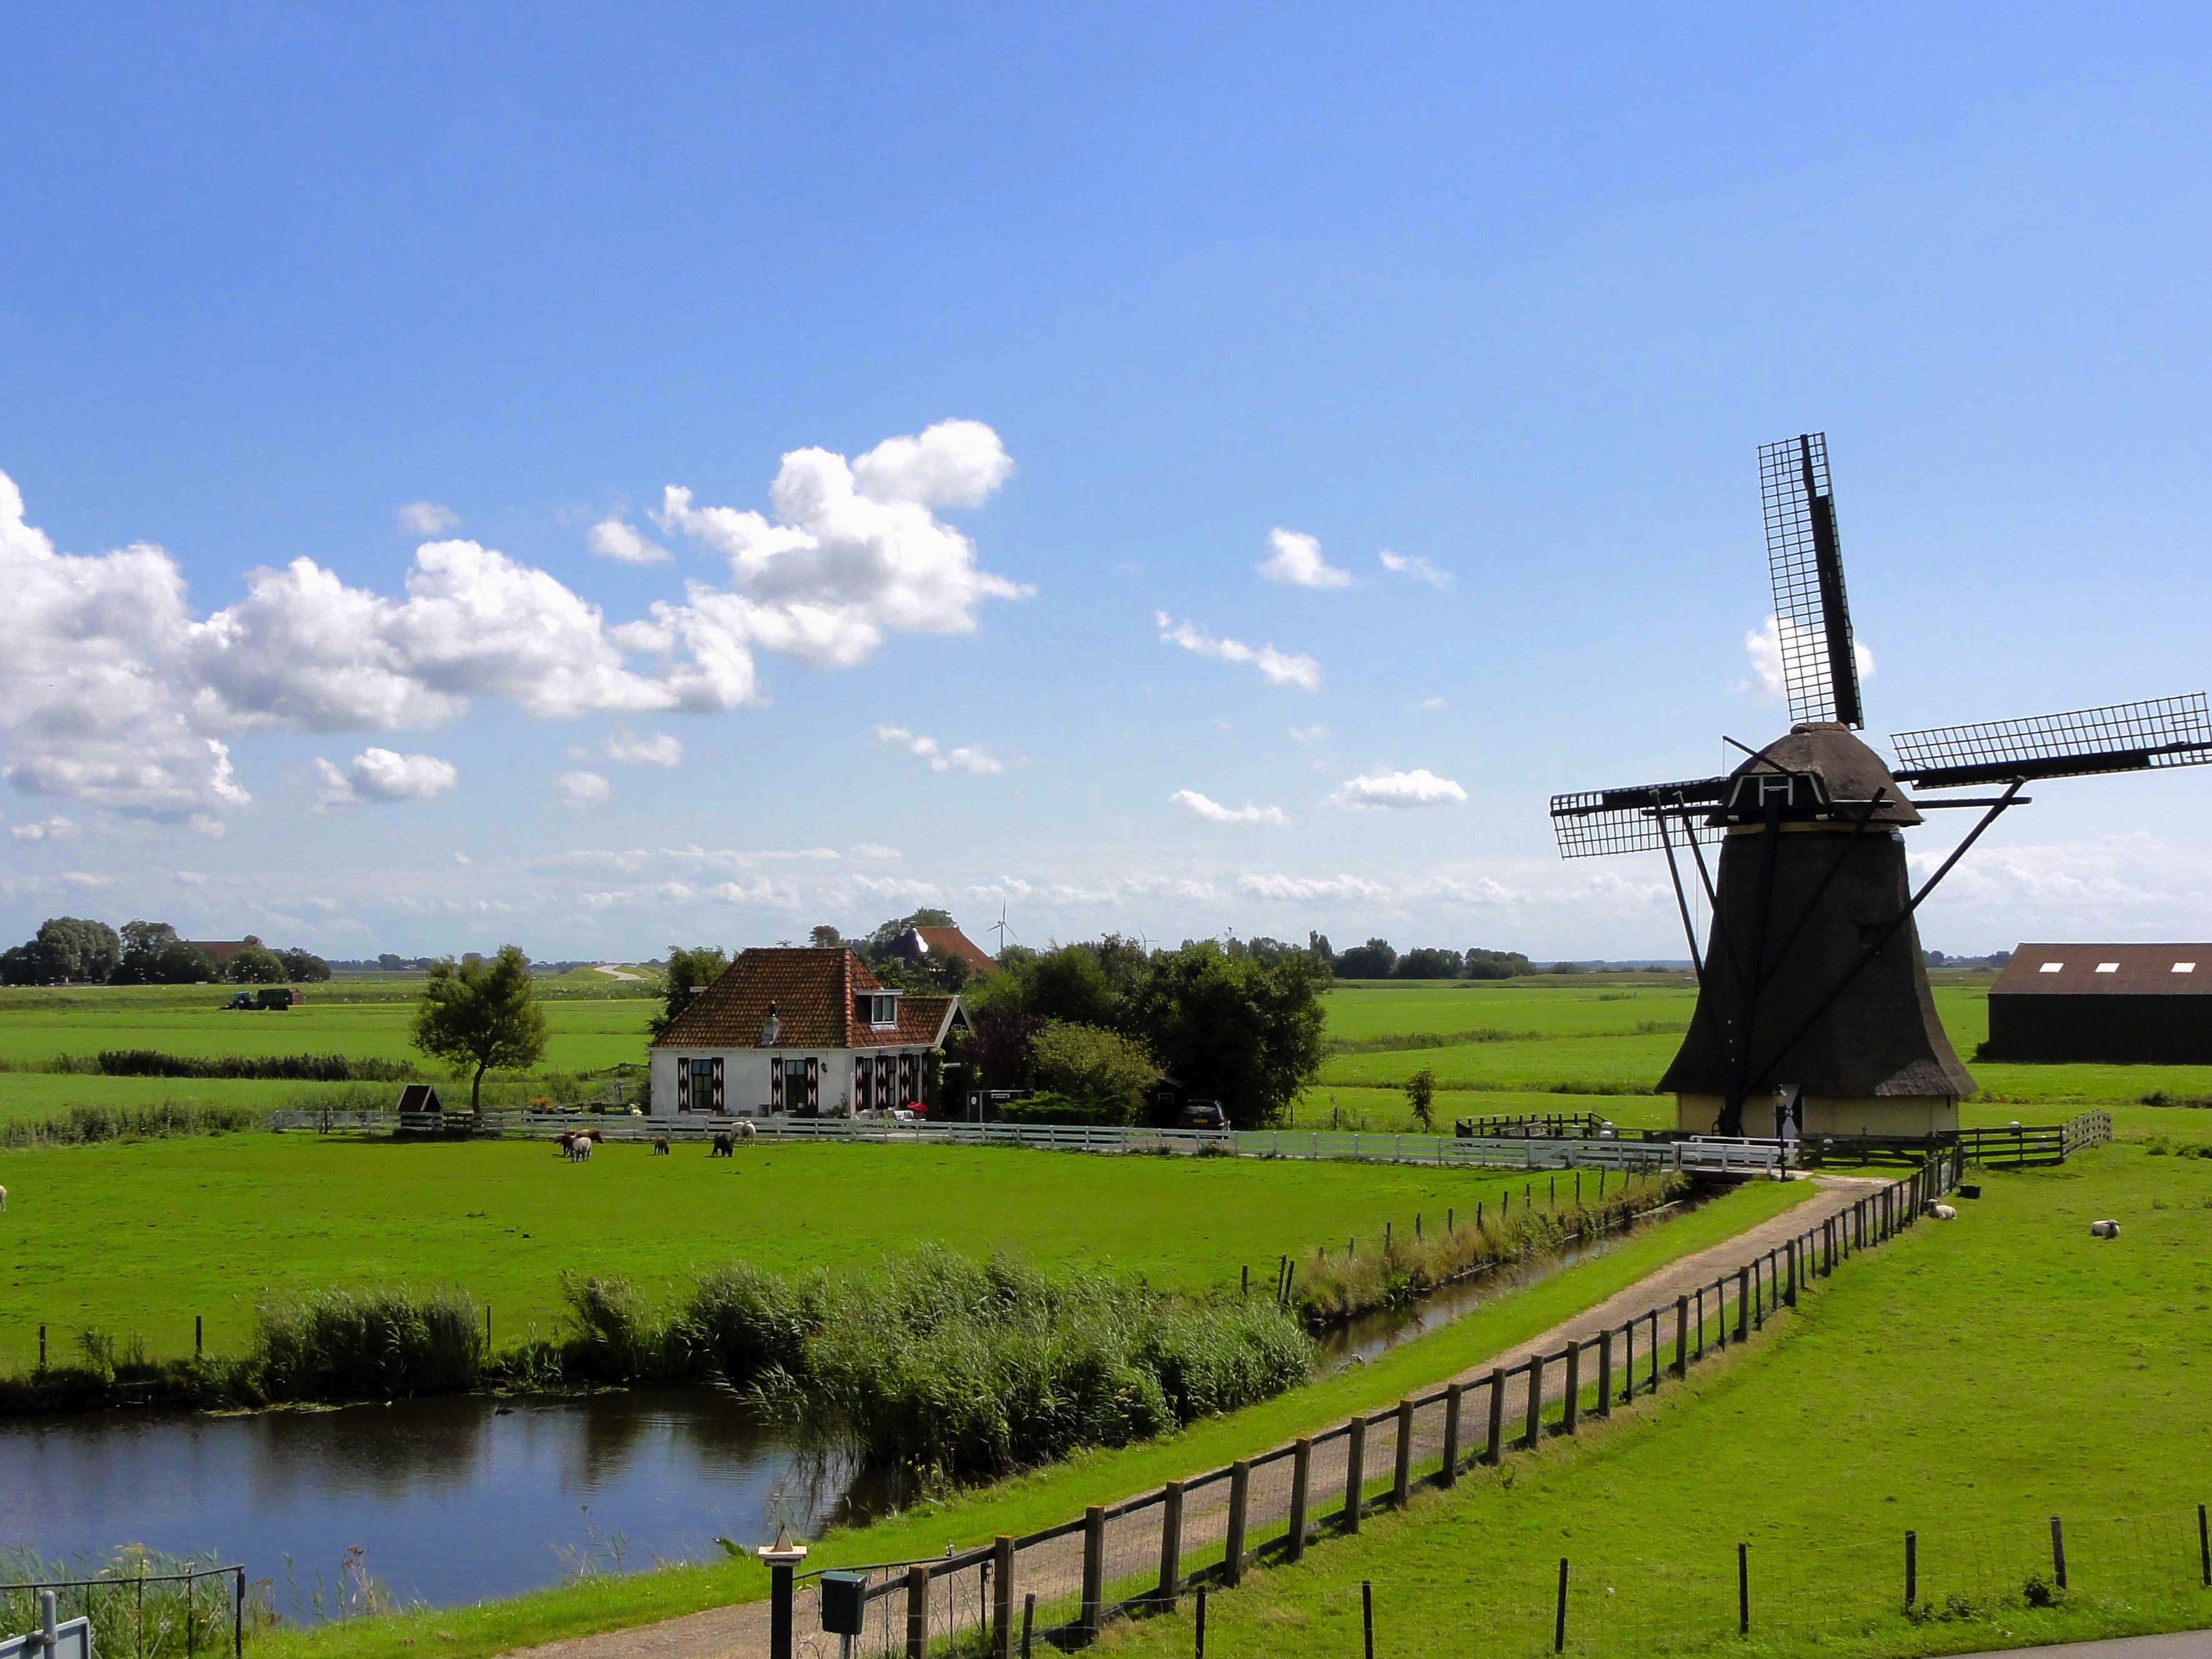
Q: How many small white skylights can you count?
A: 3